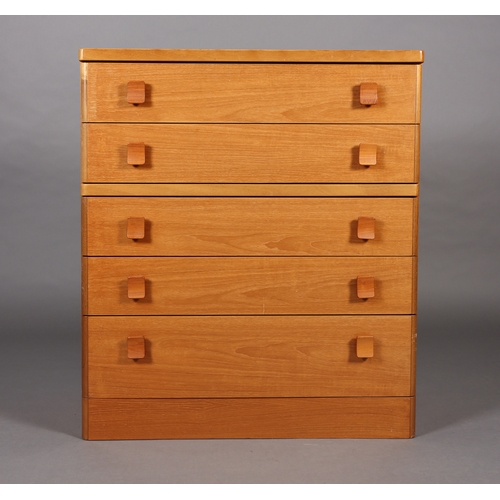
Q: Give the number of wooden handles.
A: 10